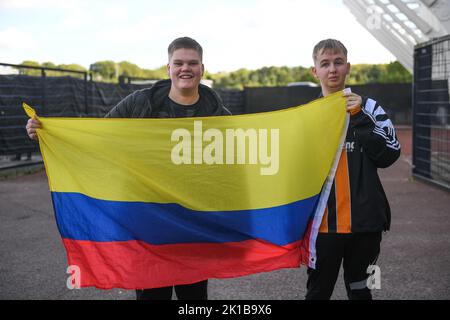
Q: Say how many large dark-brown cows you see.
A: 0